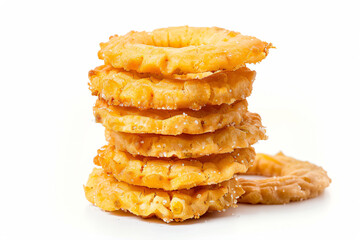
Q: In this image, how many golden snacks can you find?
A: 7